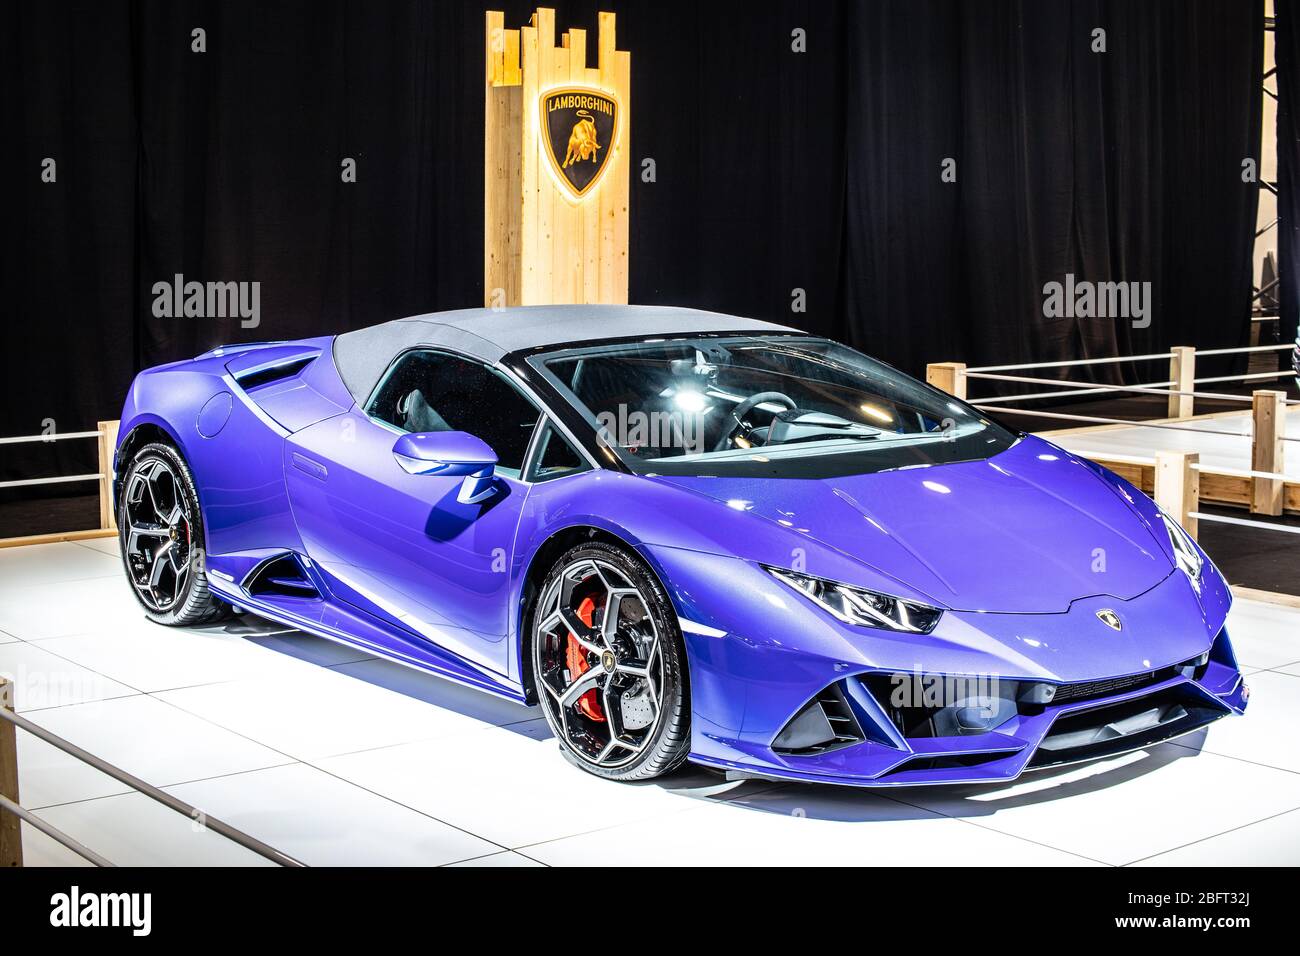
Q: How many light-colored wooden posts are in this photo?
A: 6